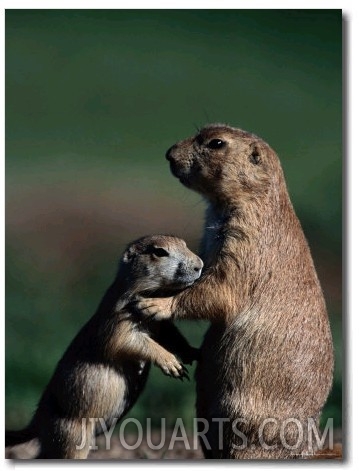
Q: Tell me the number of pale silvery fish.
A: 0